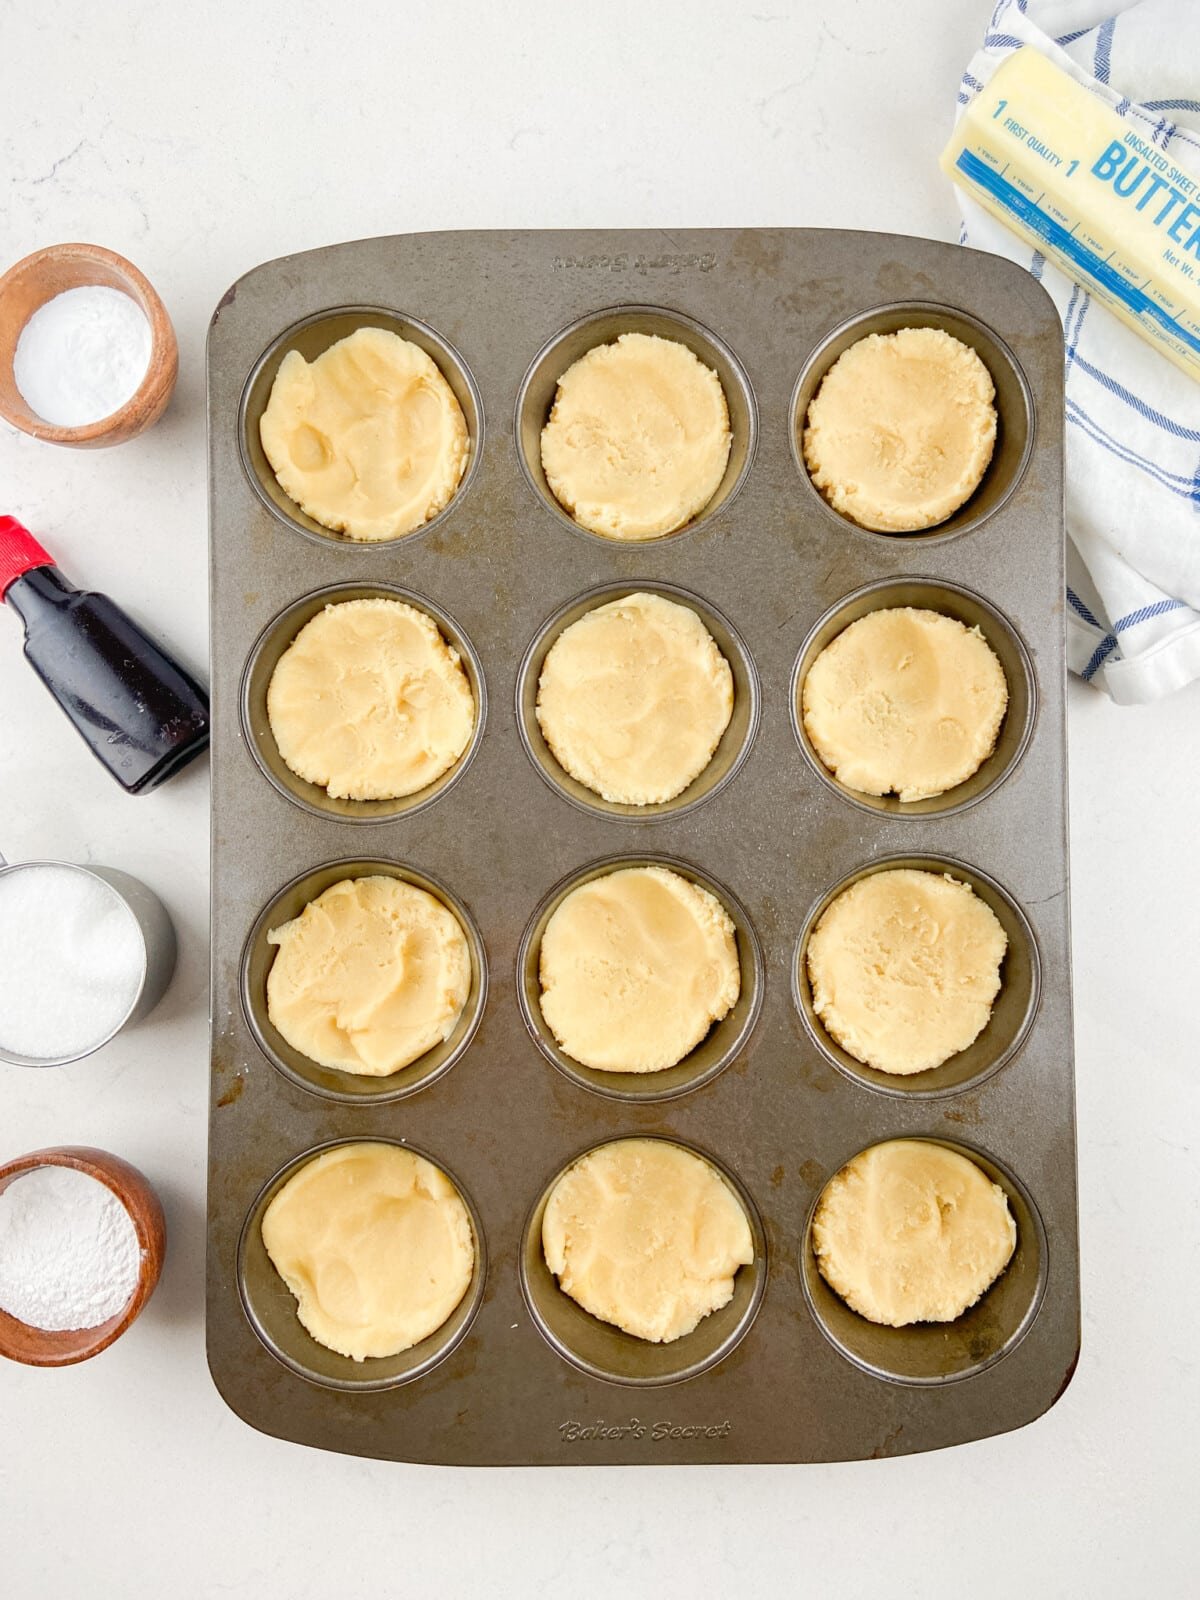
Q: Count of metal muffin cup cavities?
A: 12